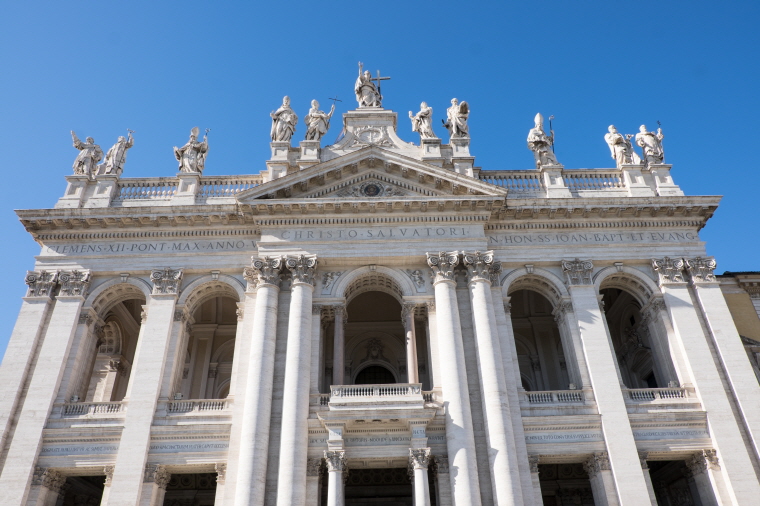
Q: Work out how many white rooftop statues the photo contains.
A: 11